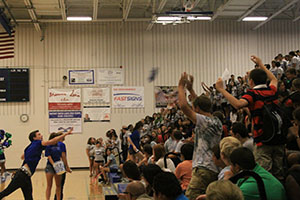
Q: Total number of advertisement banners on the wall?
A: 8